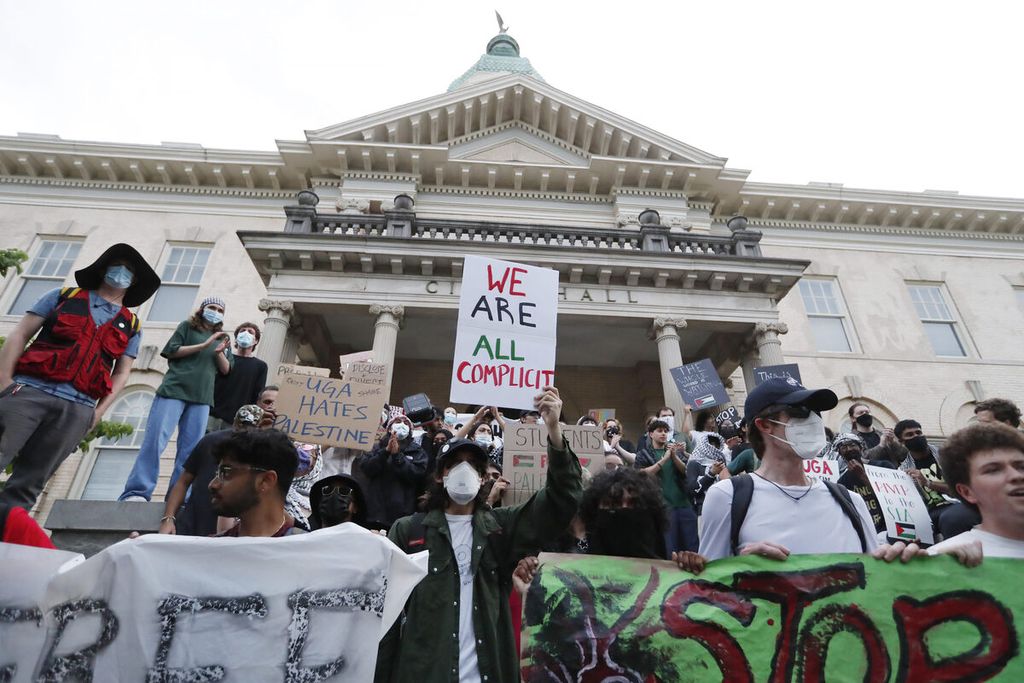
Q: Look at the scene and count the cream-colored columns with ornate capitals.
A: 4